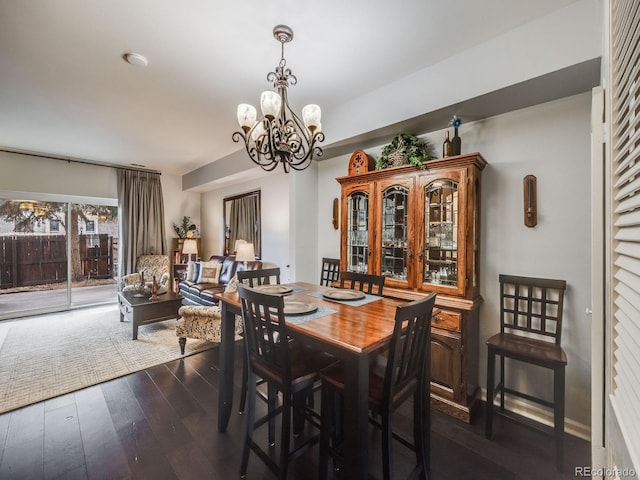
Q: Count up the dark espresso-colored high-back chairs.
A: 6